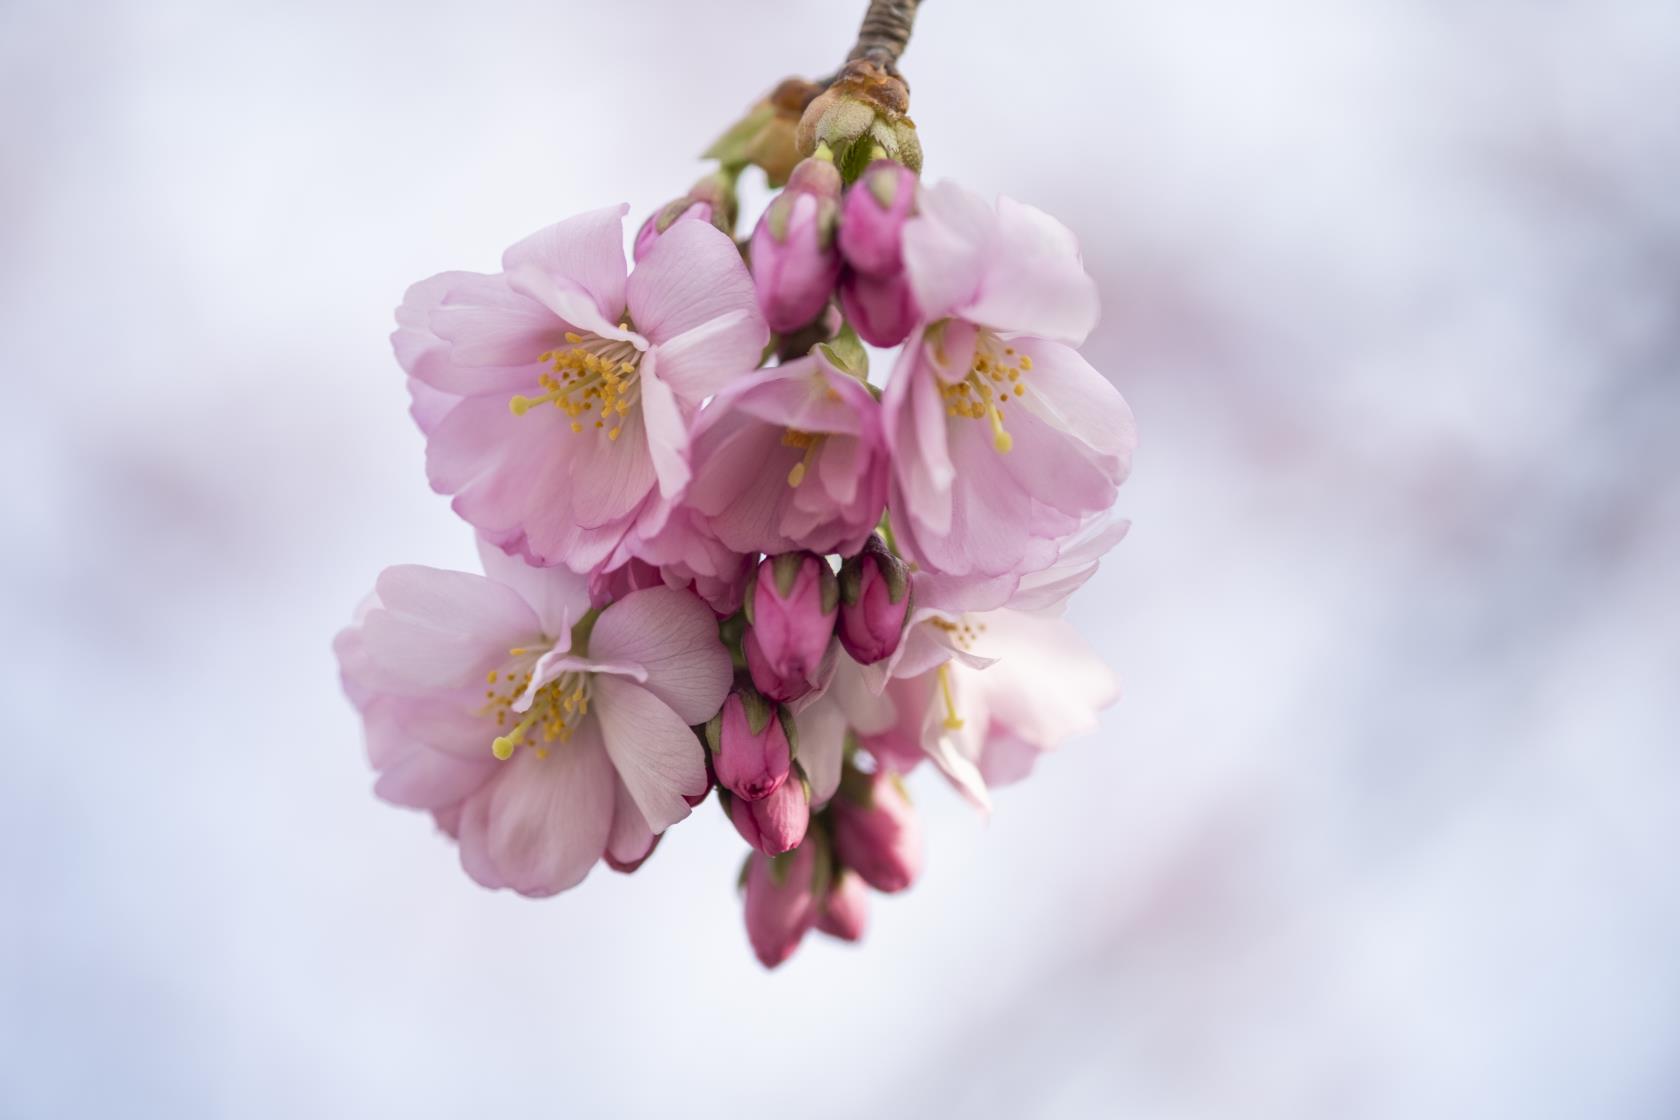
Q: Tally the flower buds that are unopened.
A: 12